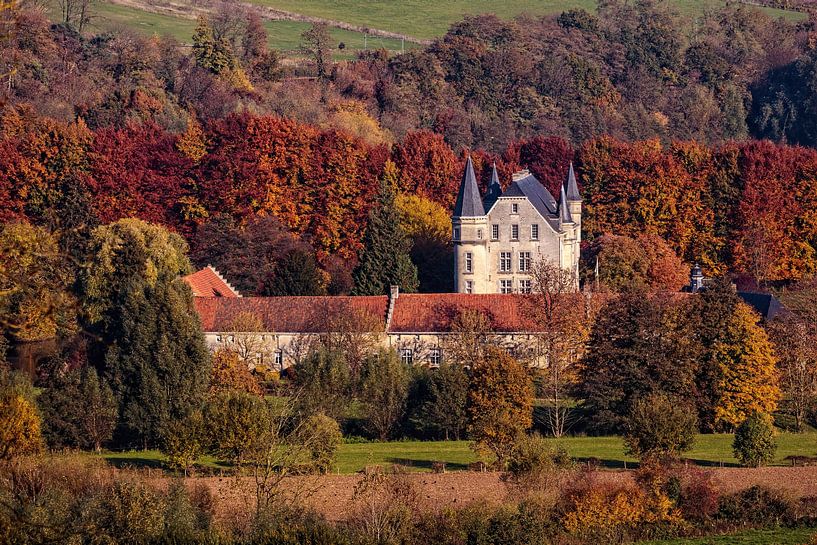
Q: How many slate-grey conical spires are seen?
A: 4